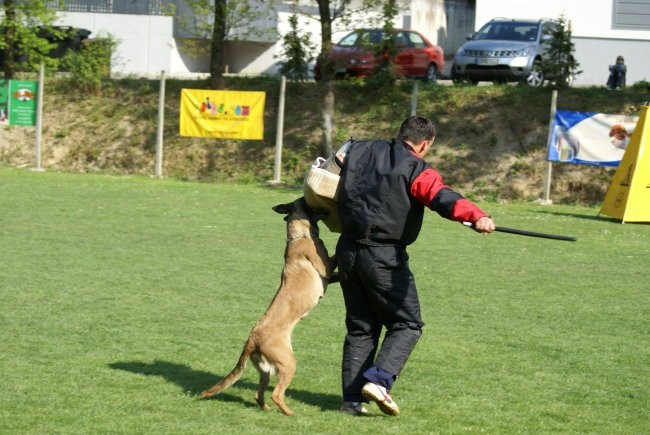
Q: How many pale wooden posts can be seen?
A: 5